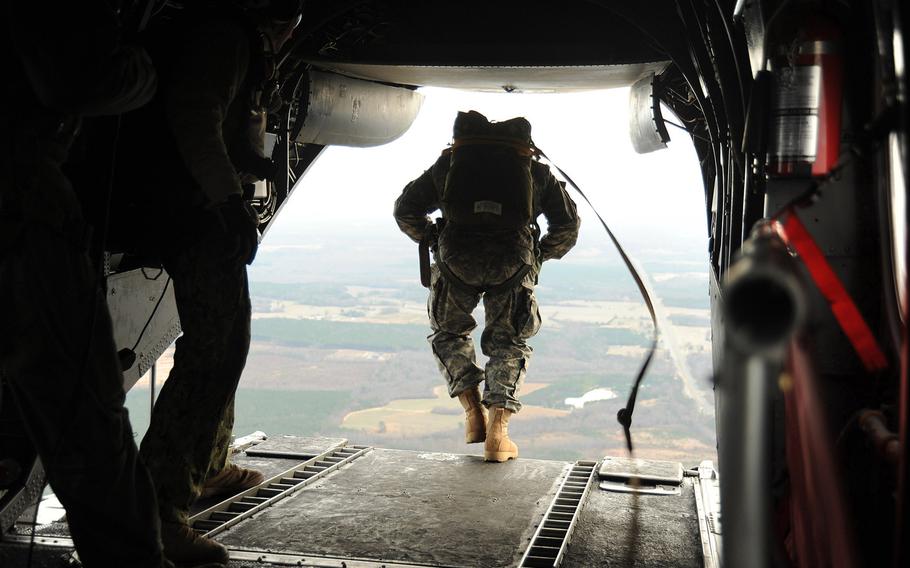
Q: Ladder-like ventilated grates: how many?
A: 2